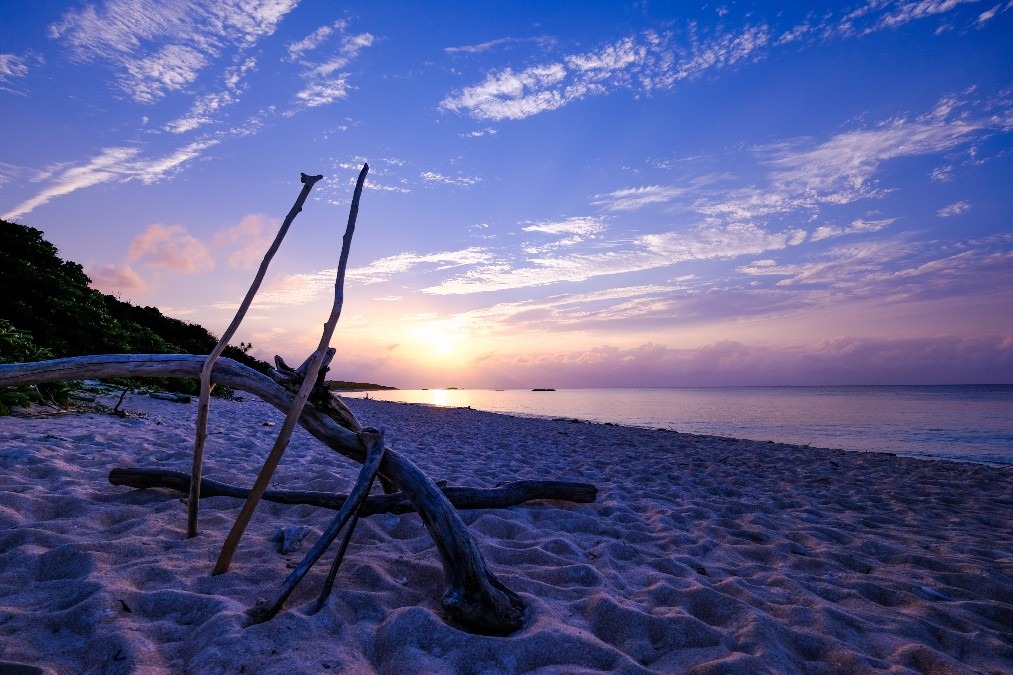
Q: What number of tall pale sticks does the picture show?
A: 2